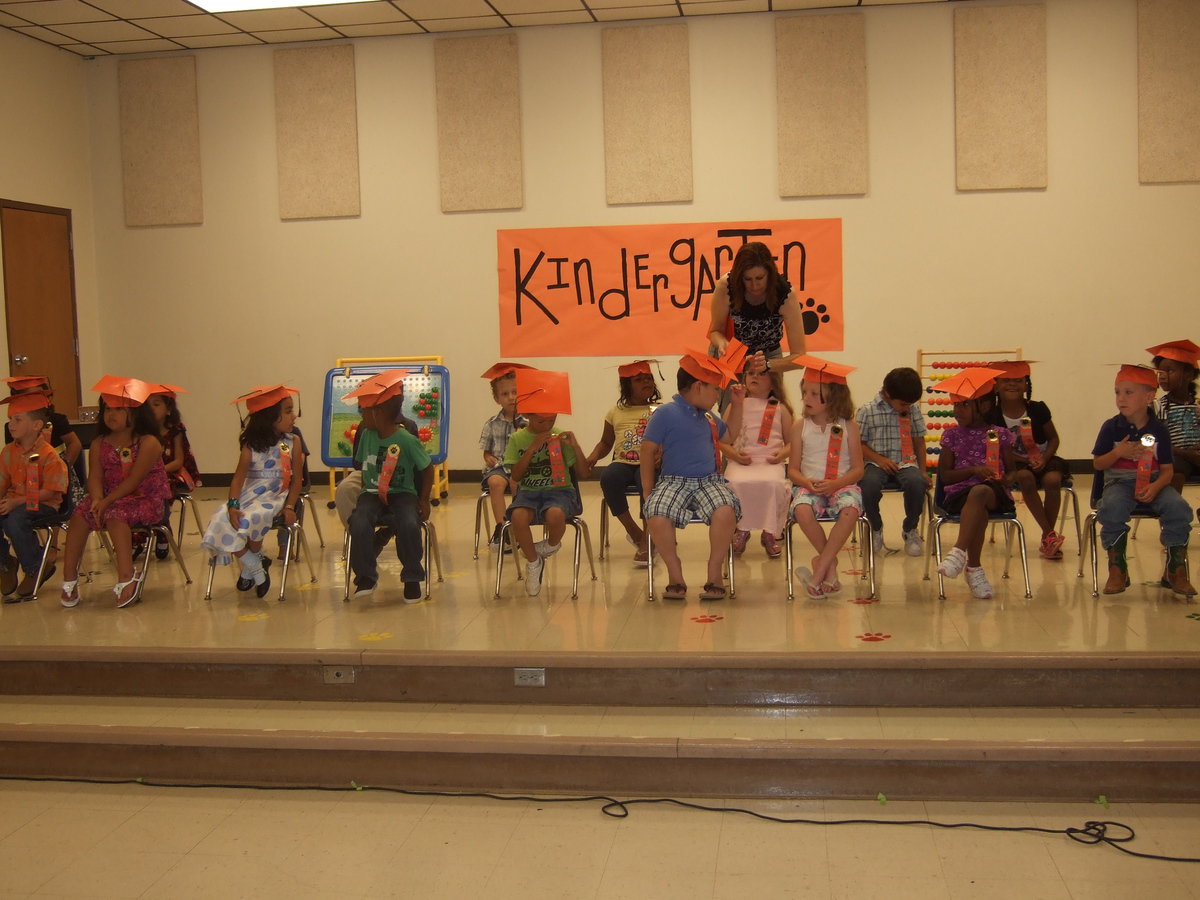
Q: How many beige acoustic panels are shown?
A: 7